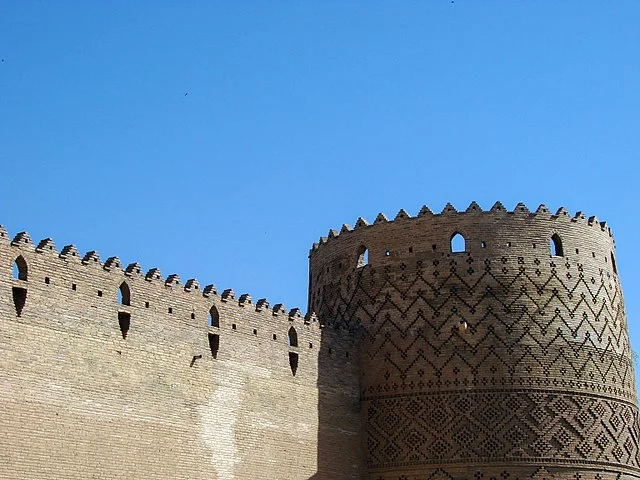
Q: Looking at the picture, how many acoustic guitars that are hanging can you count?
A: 0